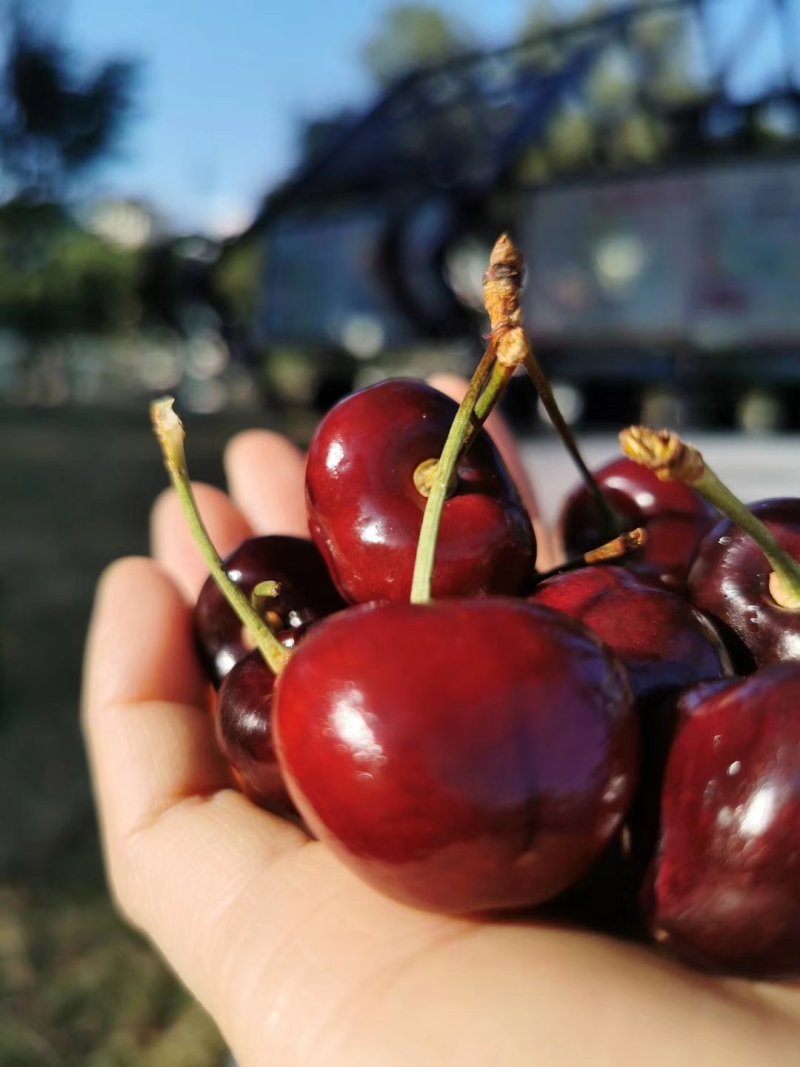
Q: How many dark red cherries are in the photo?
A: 8